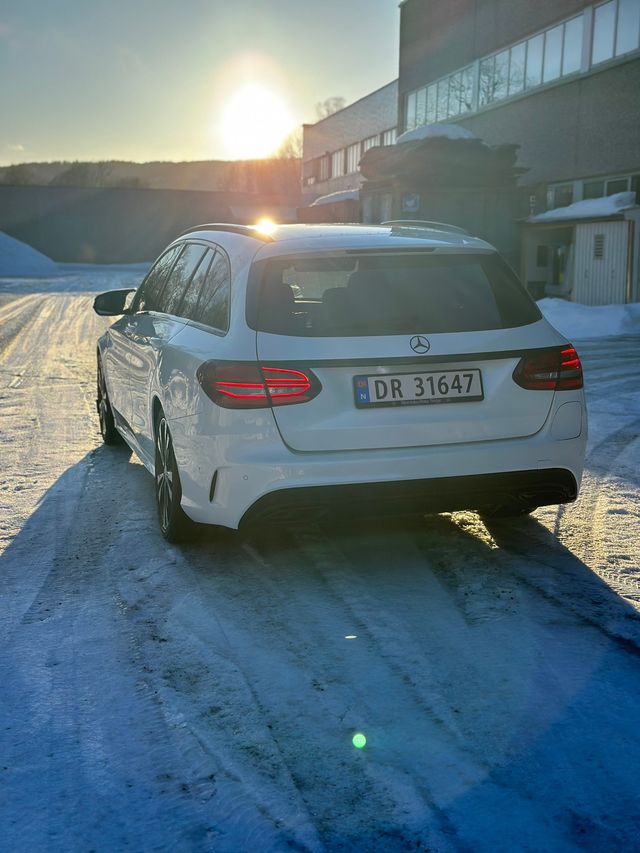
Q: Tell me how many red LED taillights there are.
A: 2